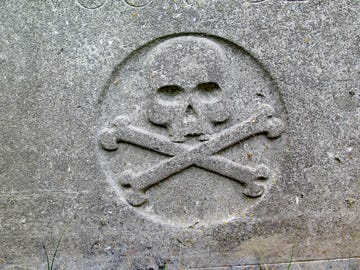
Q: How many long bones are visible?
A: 2